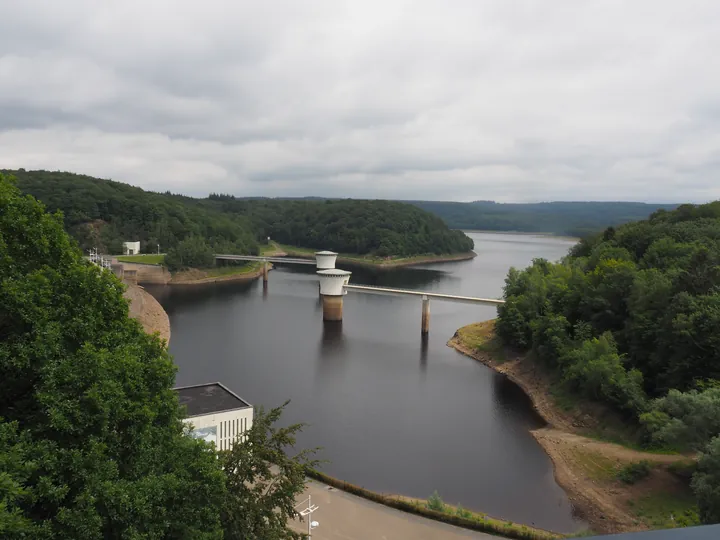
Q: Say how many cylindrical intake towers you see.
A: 2